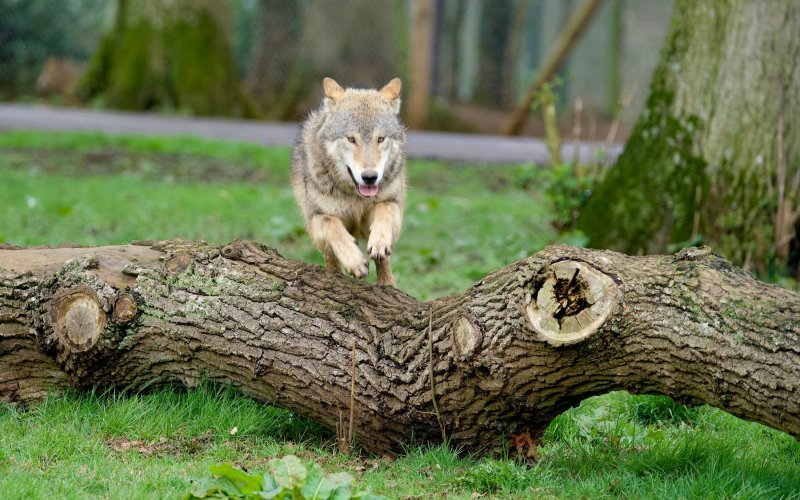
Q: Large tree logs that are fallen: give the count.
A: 1